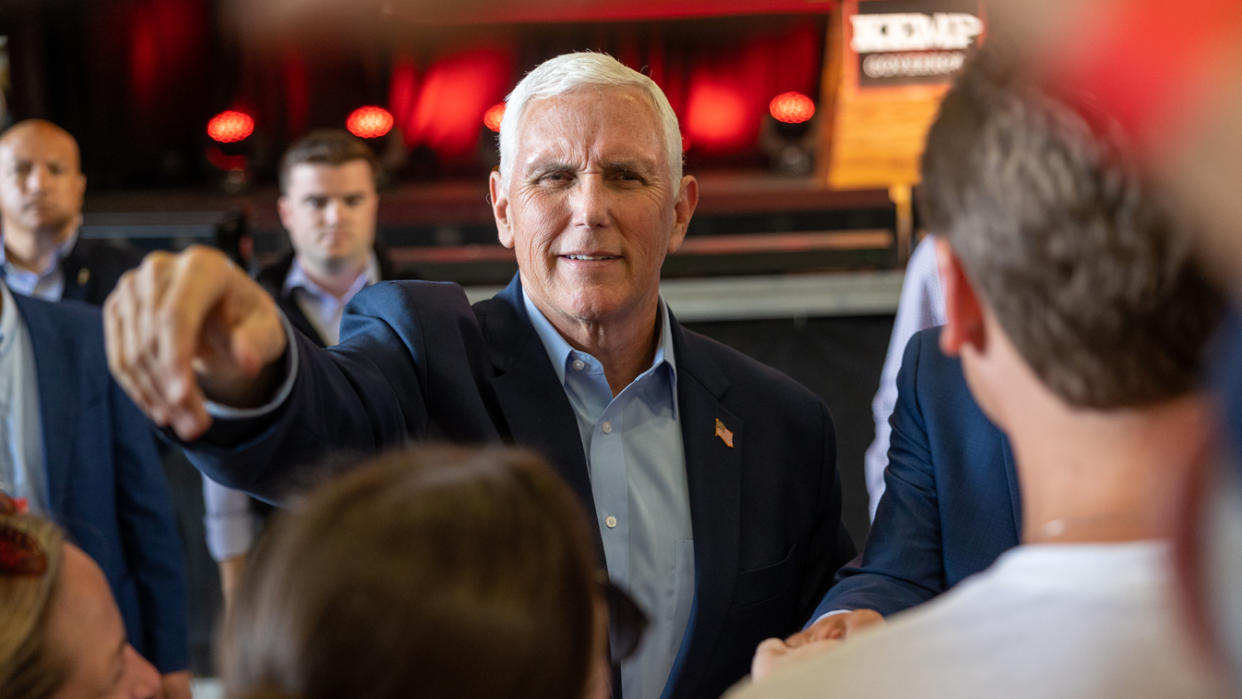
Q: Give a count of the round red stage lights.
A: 4